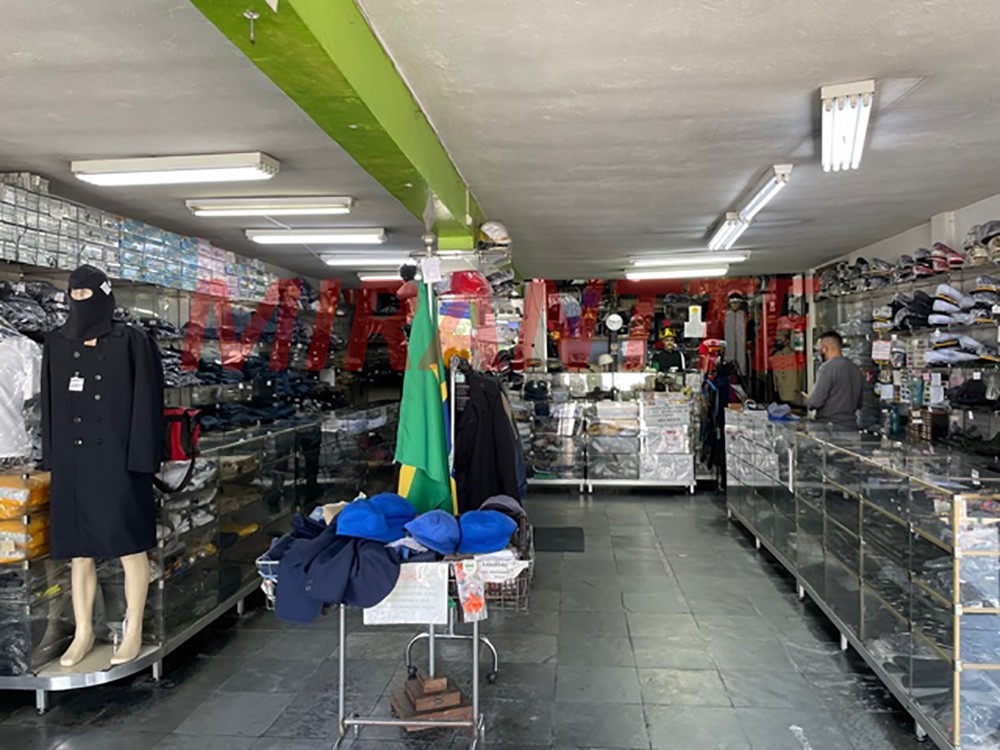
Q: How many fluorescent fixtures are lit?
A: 10